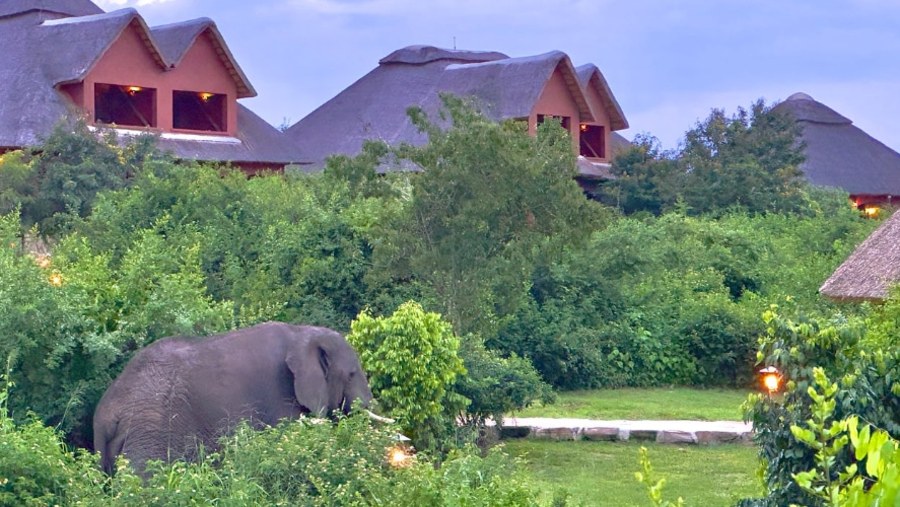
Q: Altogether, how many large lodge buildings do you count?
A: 3